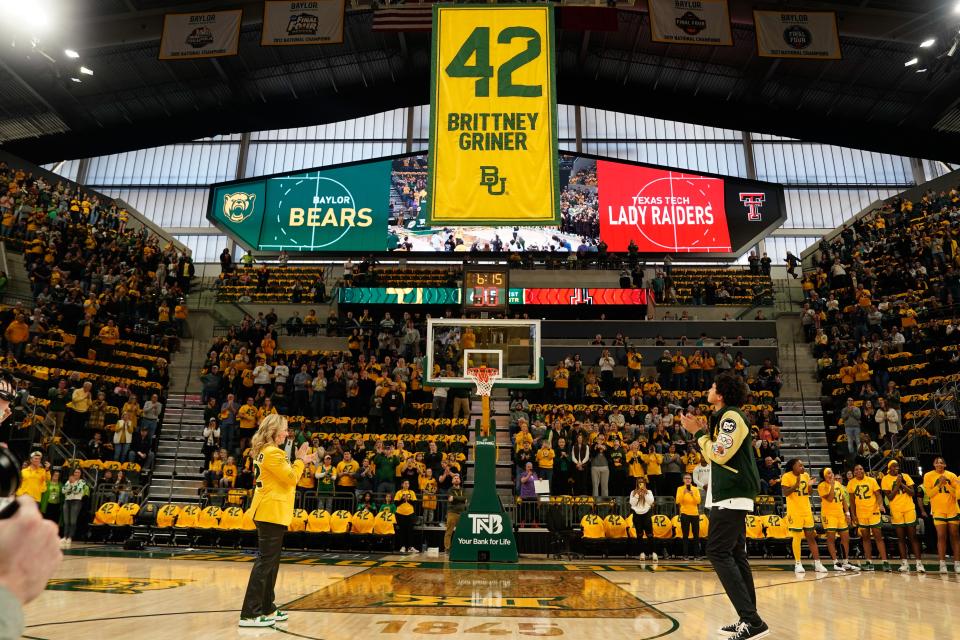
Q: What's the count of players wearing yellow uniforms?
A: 5